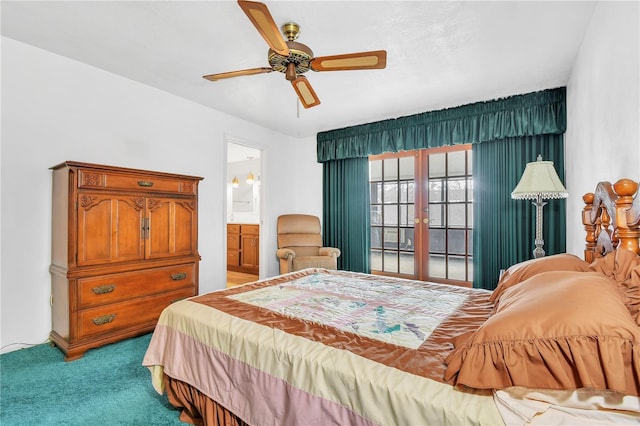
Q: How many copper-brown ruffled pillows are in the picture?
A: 2